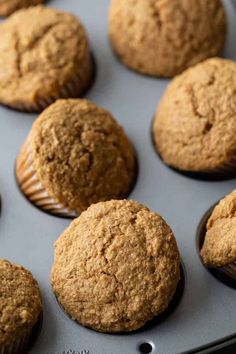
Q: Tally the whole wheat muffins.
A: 8